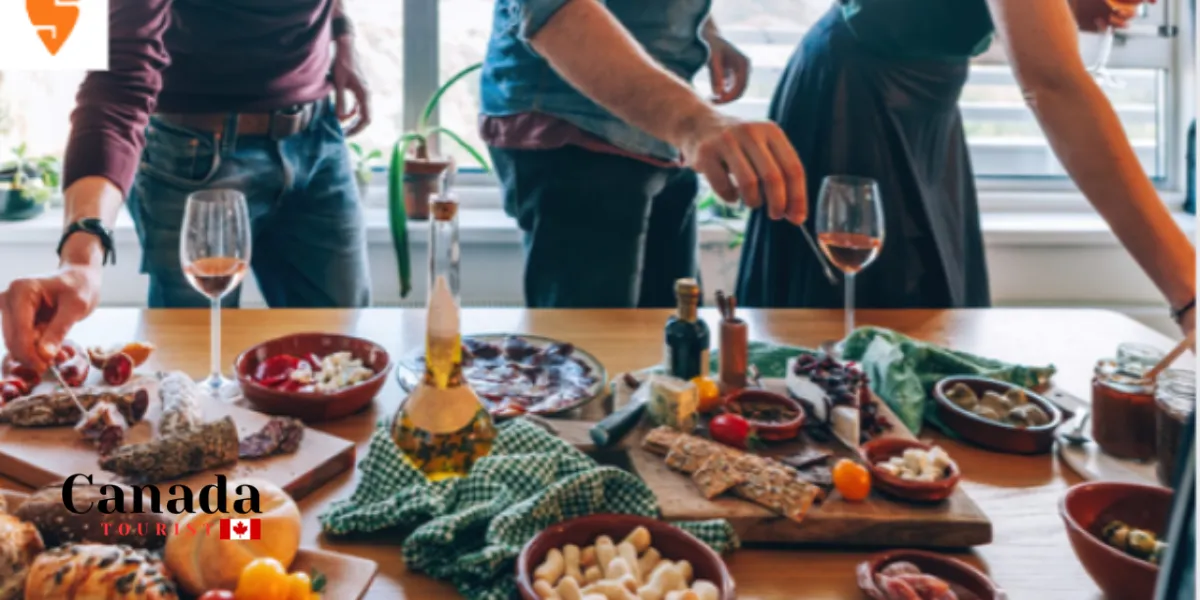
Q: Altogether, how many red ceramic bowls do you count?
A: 7